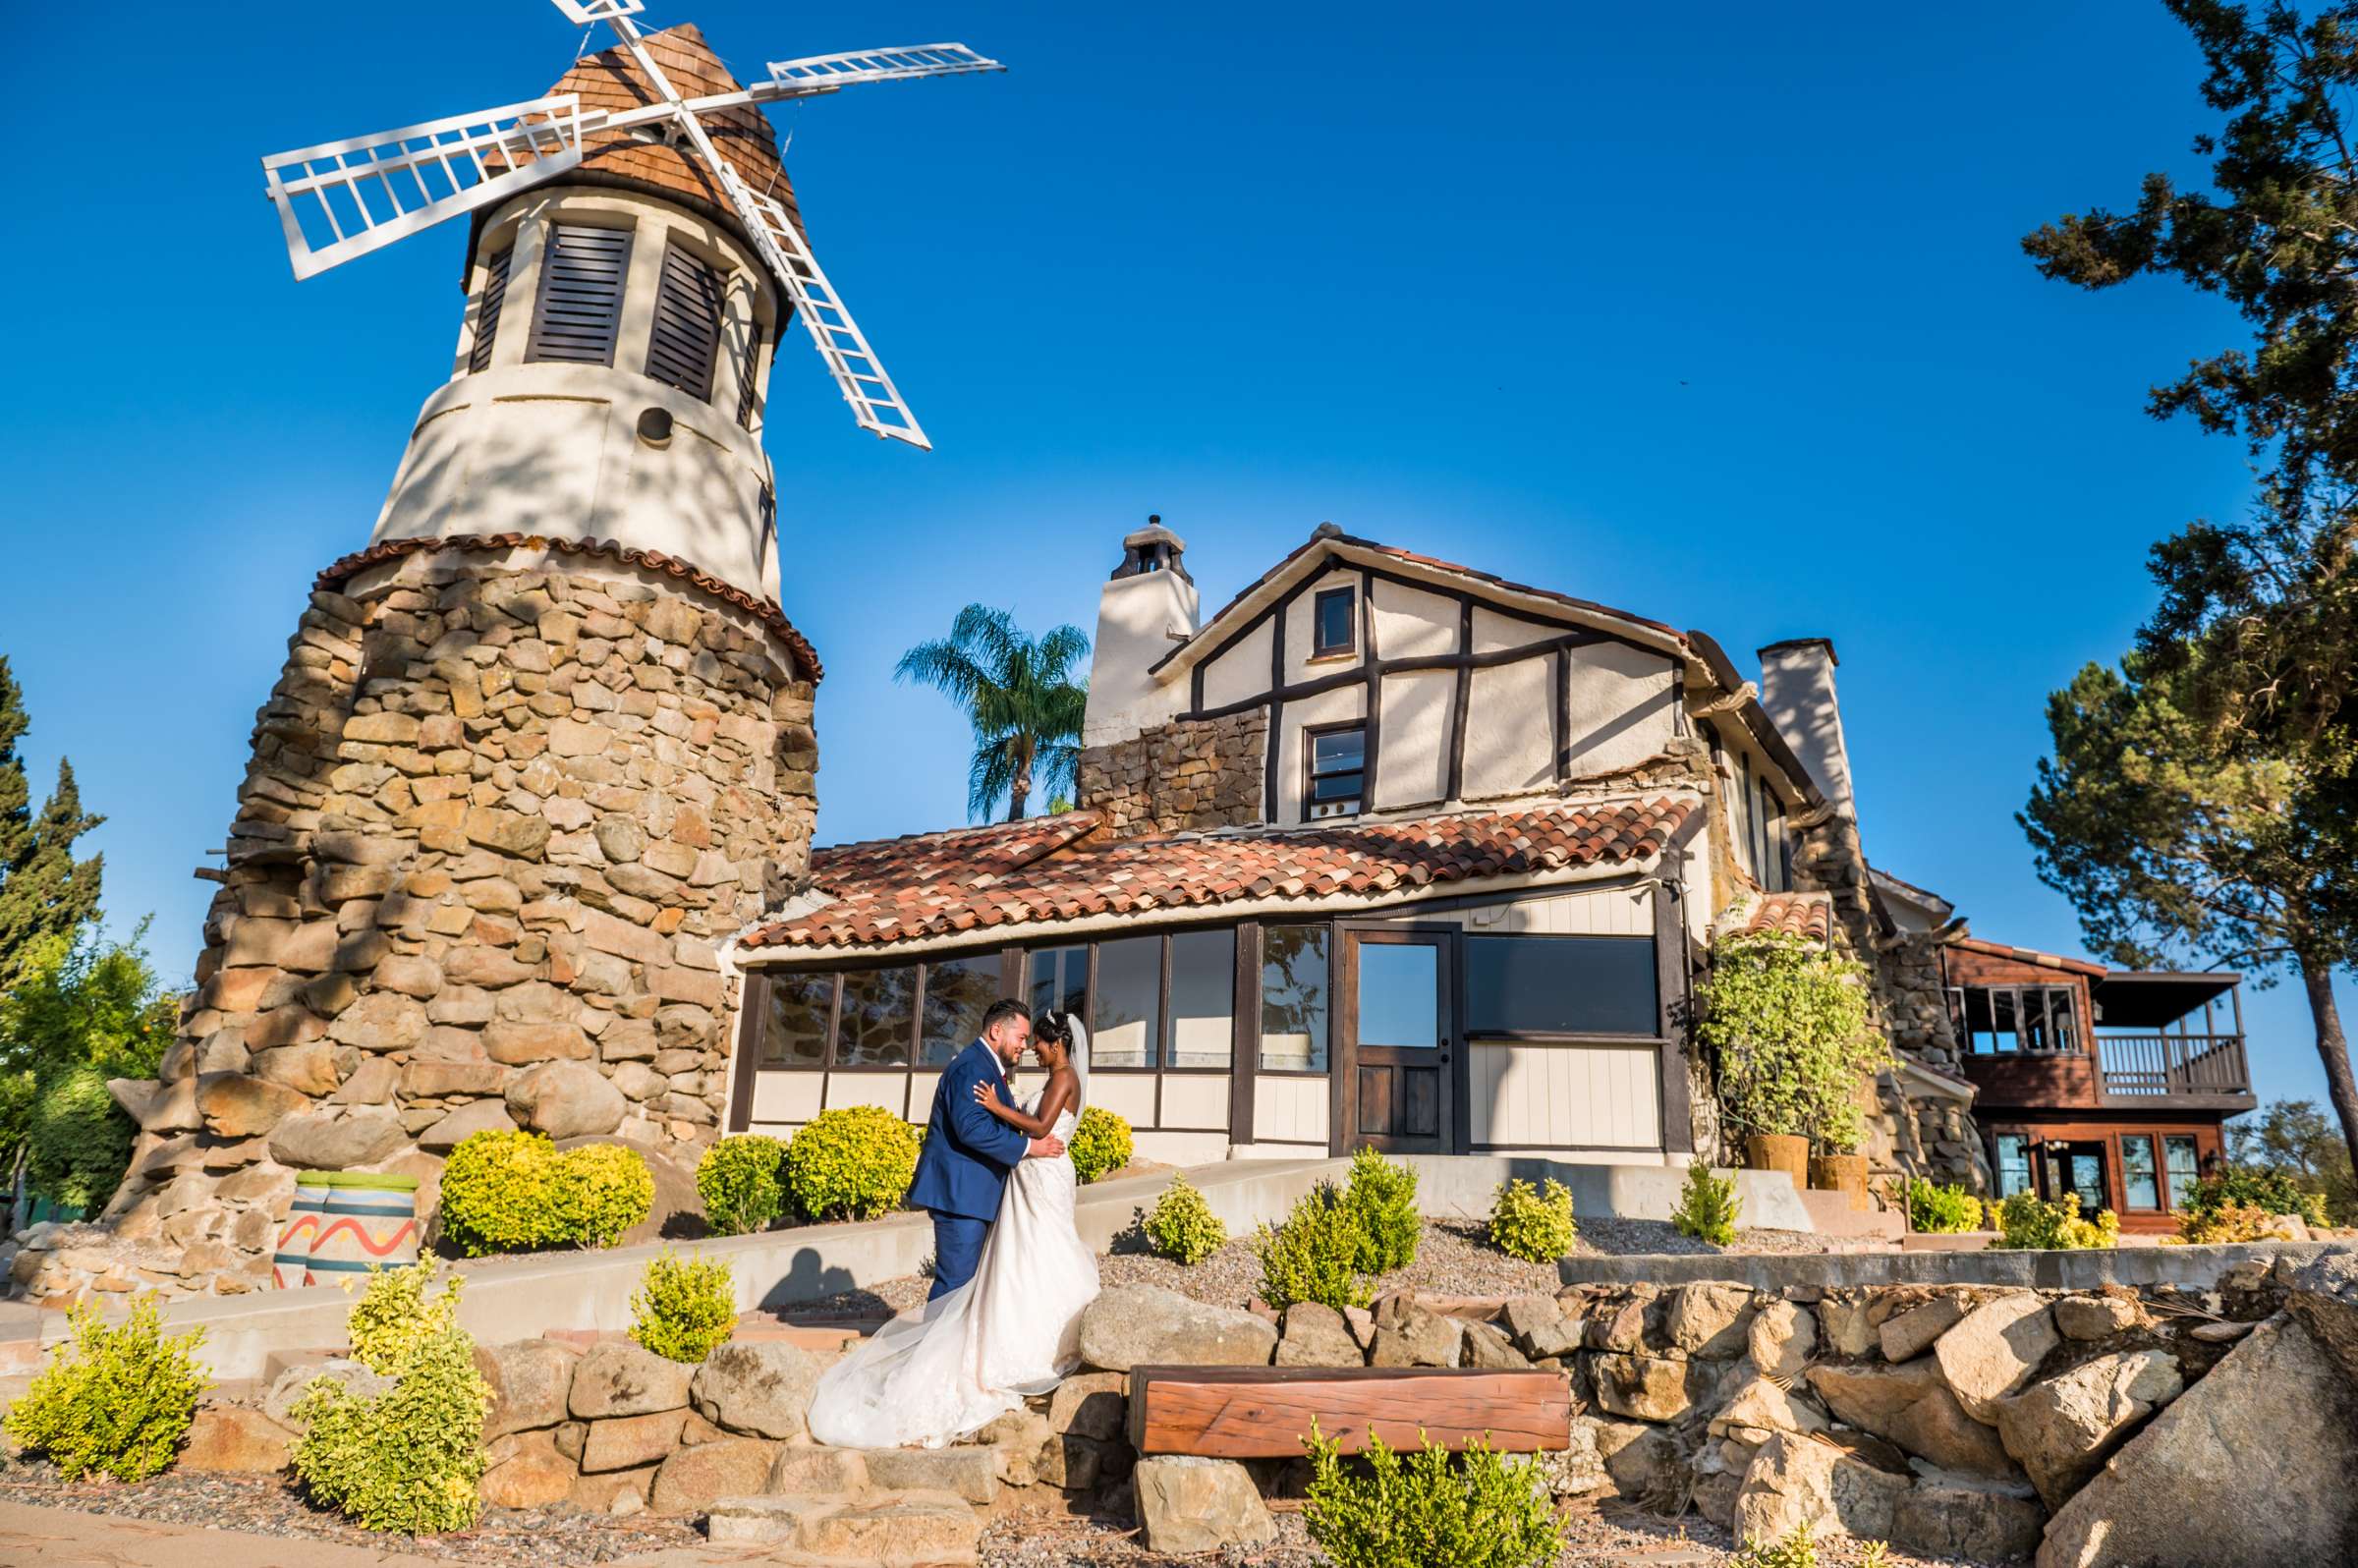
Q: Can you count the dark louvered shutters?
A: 4